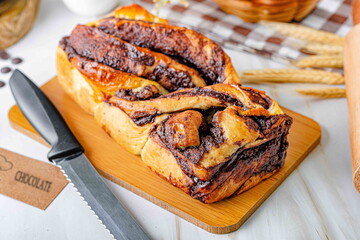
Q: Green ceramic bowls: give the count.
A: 0